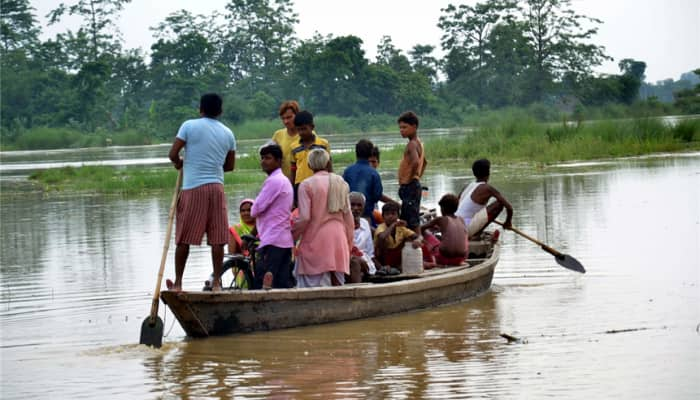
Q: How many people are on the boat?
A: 13